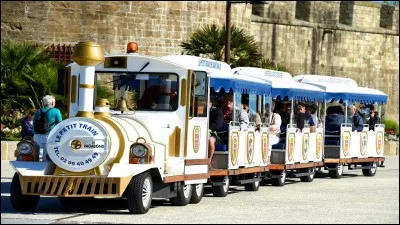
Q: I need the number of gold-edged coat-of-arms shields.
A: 10